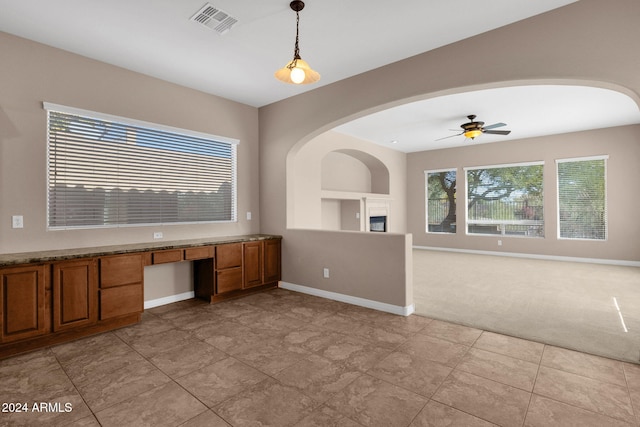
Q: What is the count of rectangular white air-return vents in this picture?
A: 1